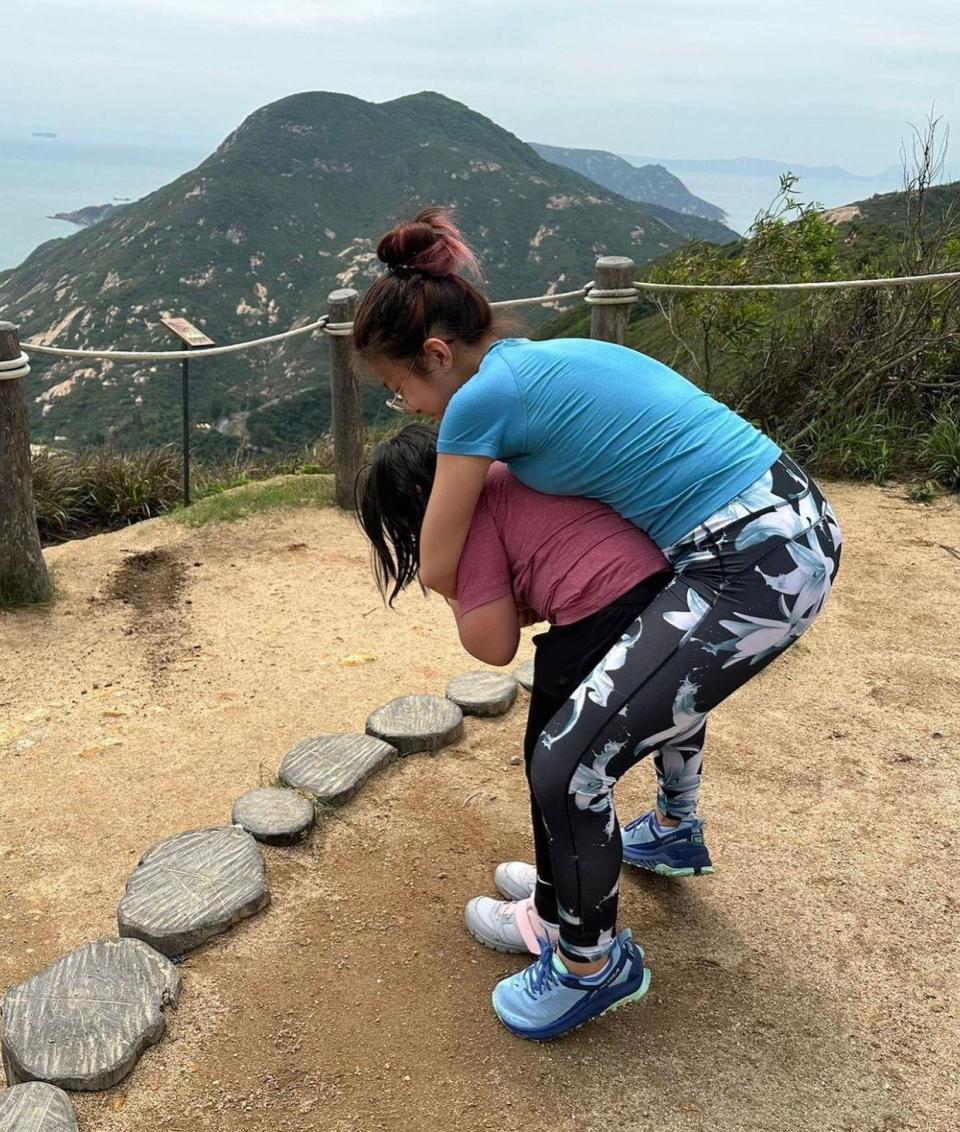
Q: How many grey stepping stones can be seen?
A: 8